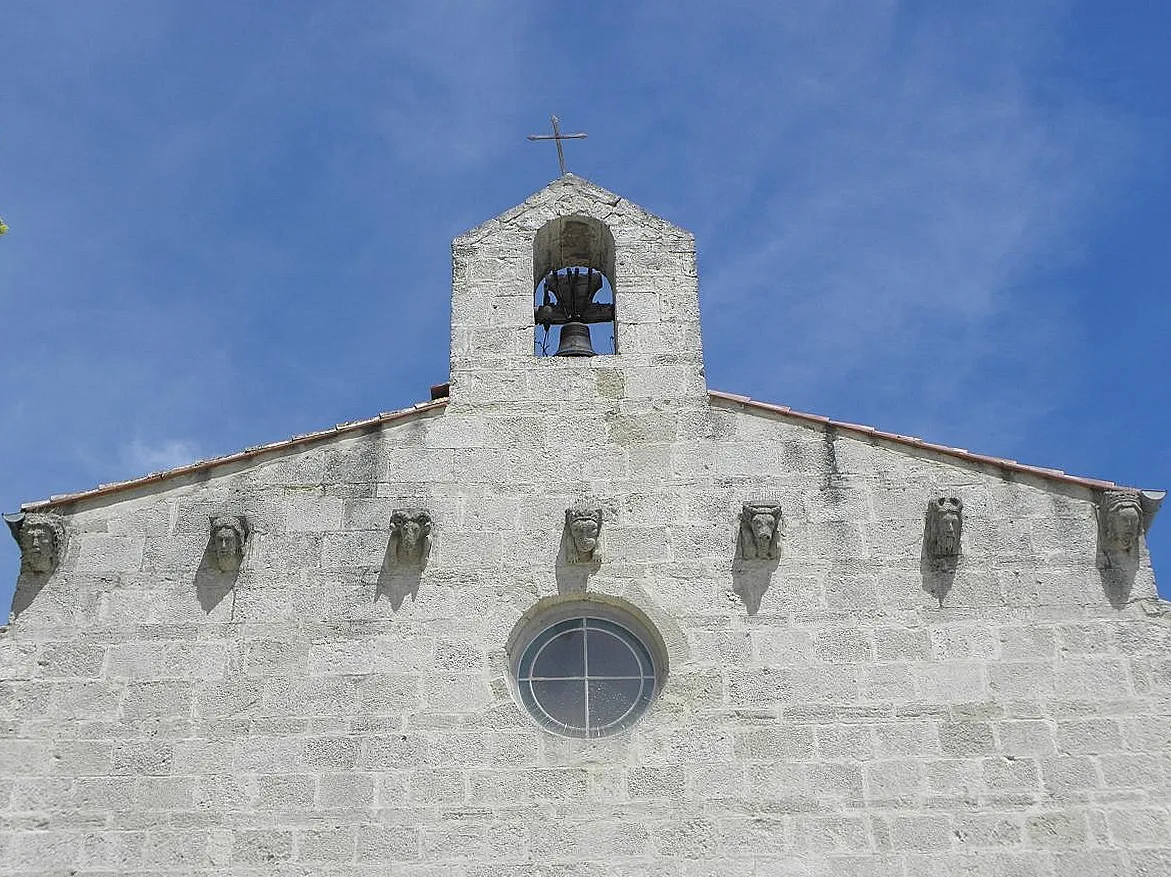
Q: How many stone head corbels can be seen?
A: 7